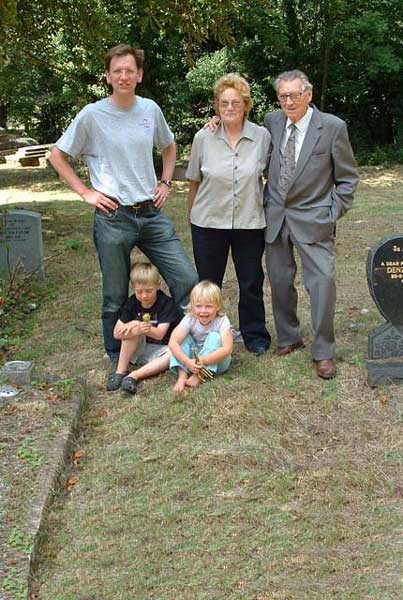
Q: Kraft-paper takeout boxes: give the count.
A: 0